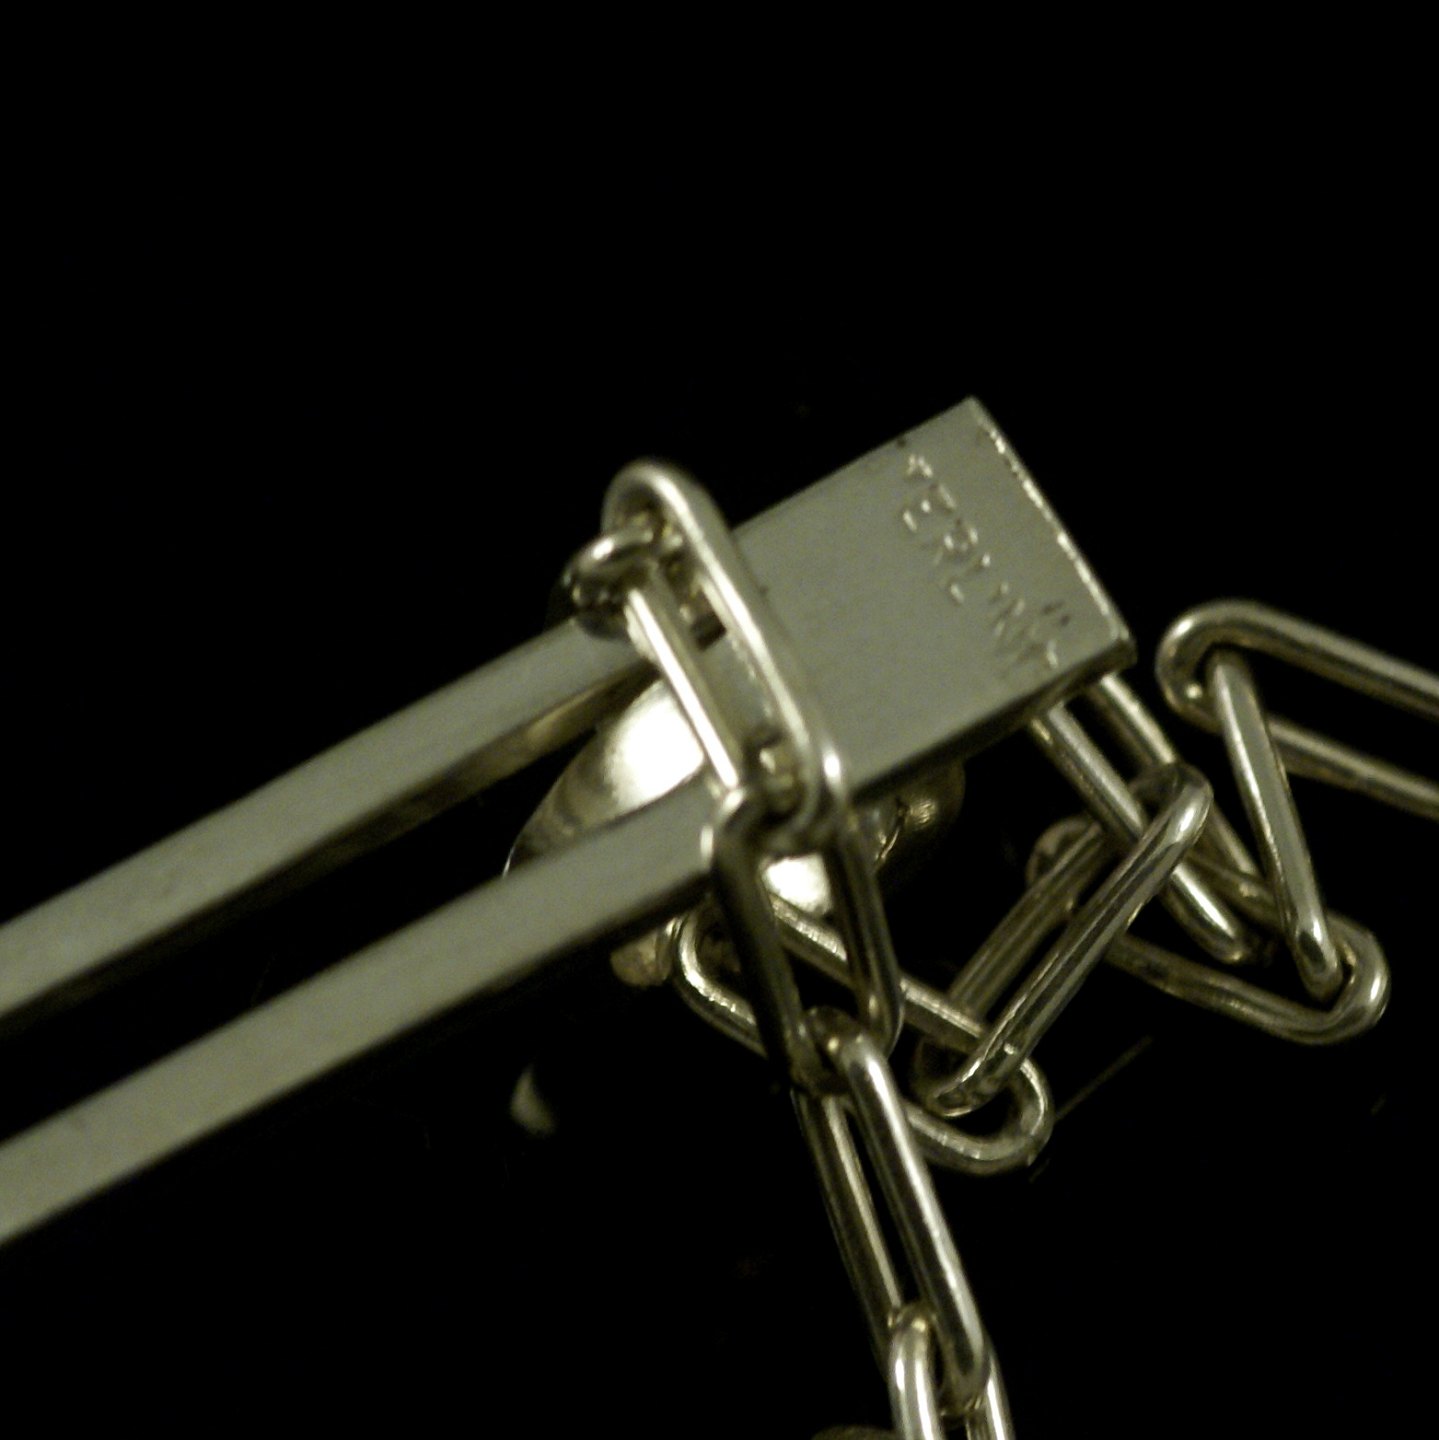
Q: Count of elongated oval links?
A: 10